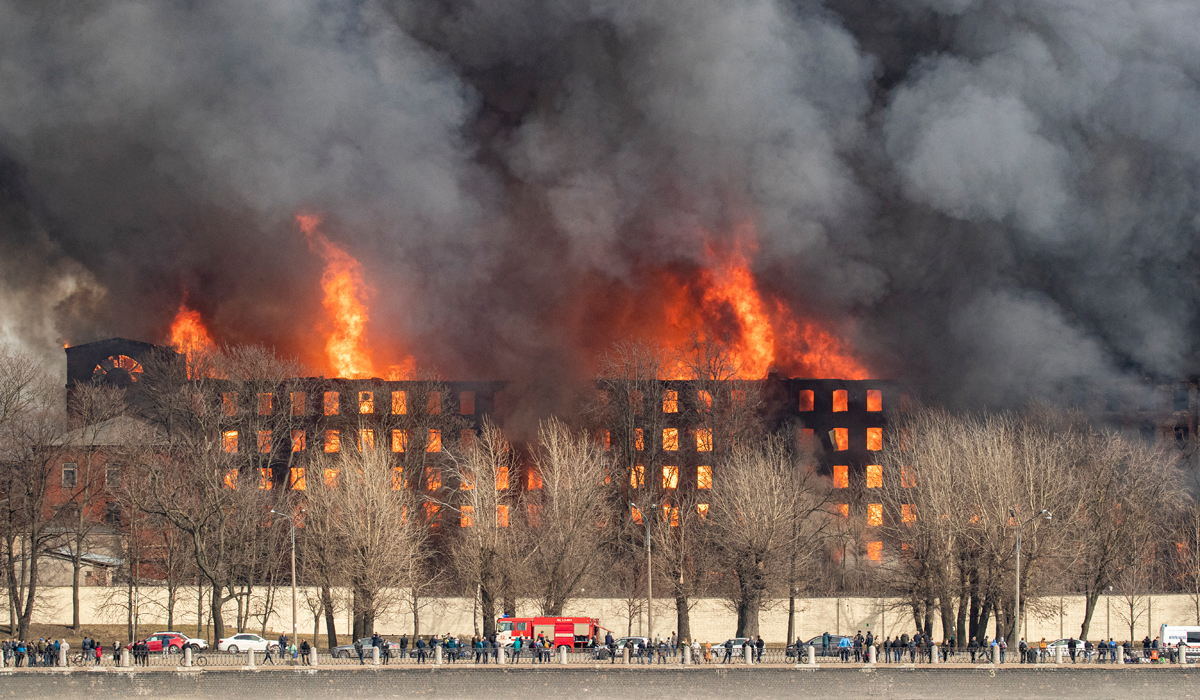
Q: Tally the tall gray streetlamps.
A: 3